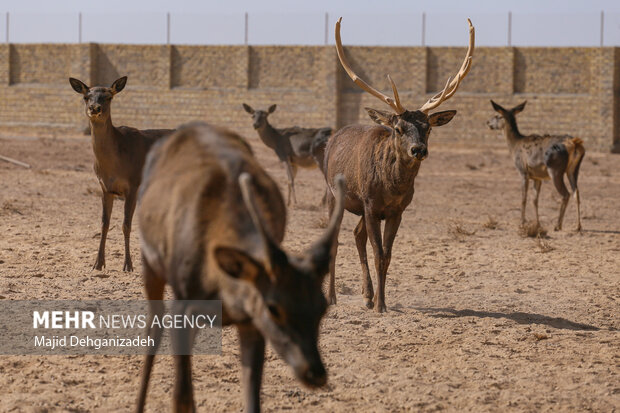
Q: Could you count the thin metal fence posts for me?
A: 8